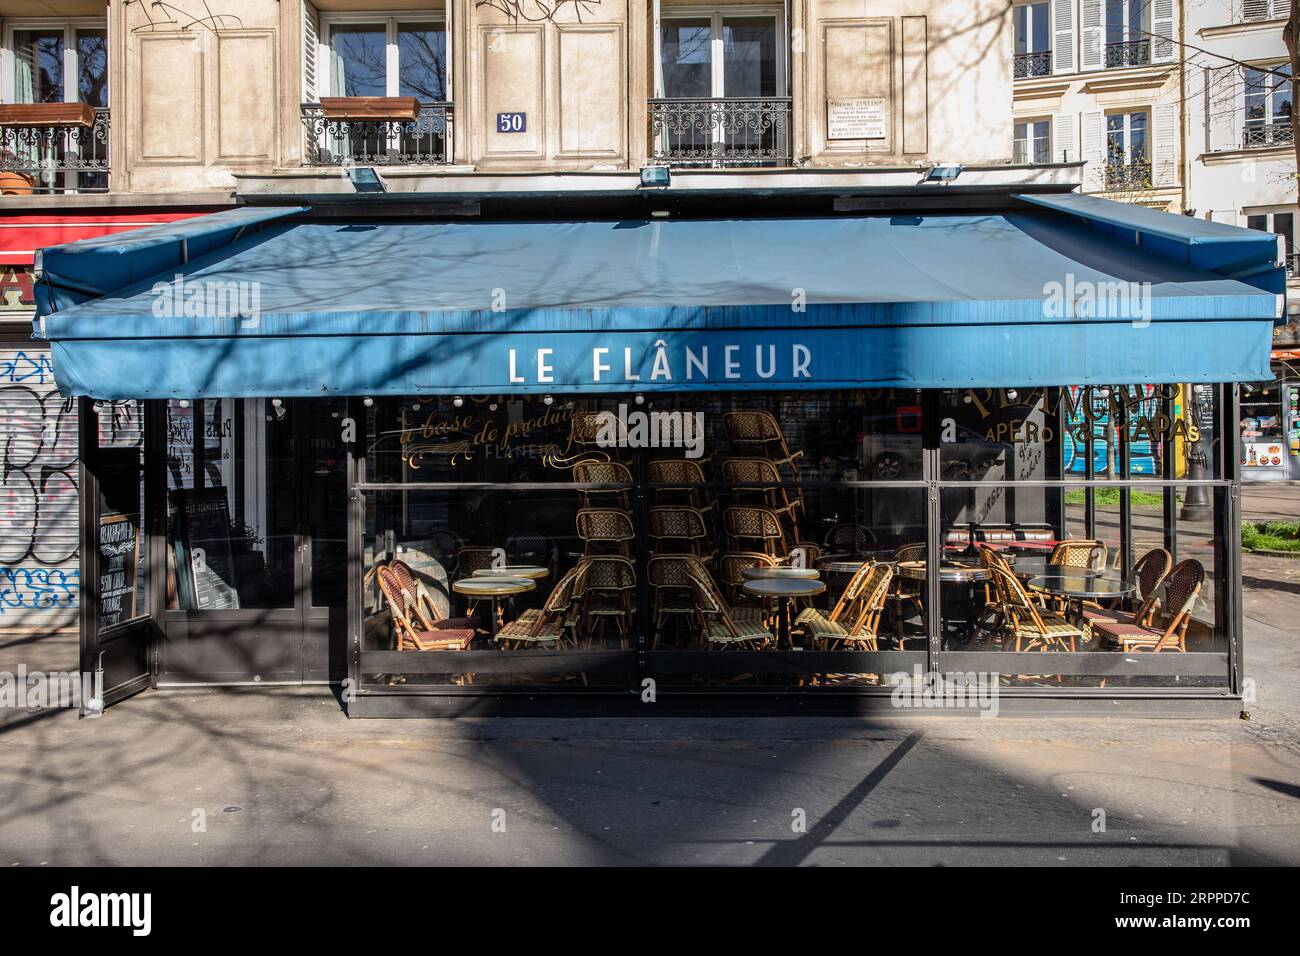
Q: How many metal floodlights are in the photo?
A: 3